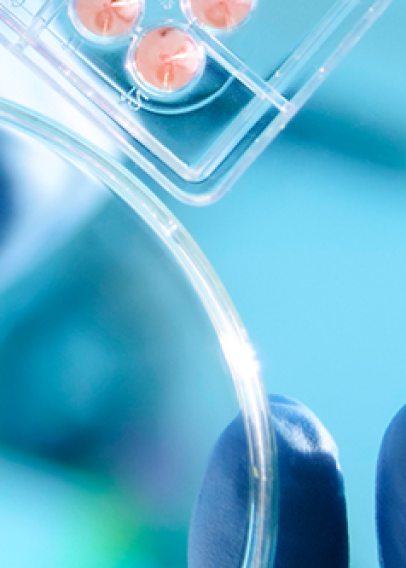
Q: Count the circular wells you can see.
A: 3